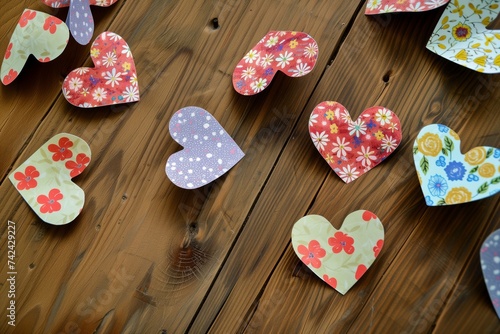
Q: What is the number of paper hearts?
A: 13